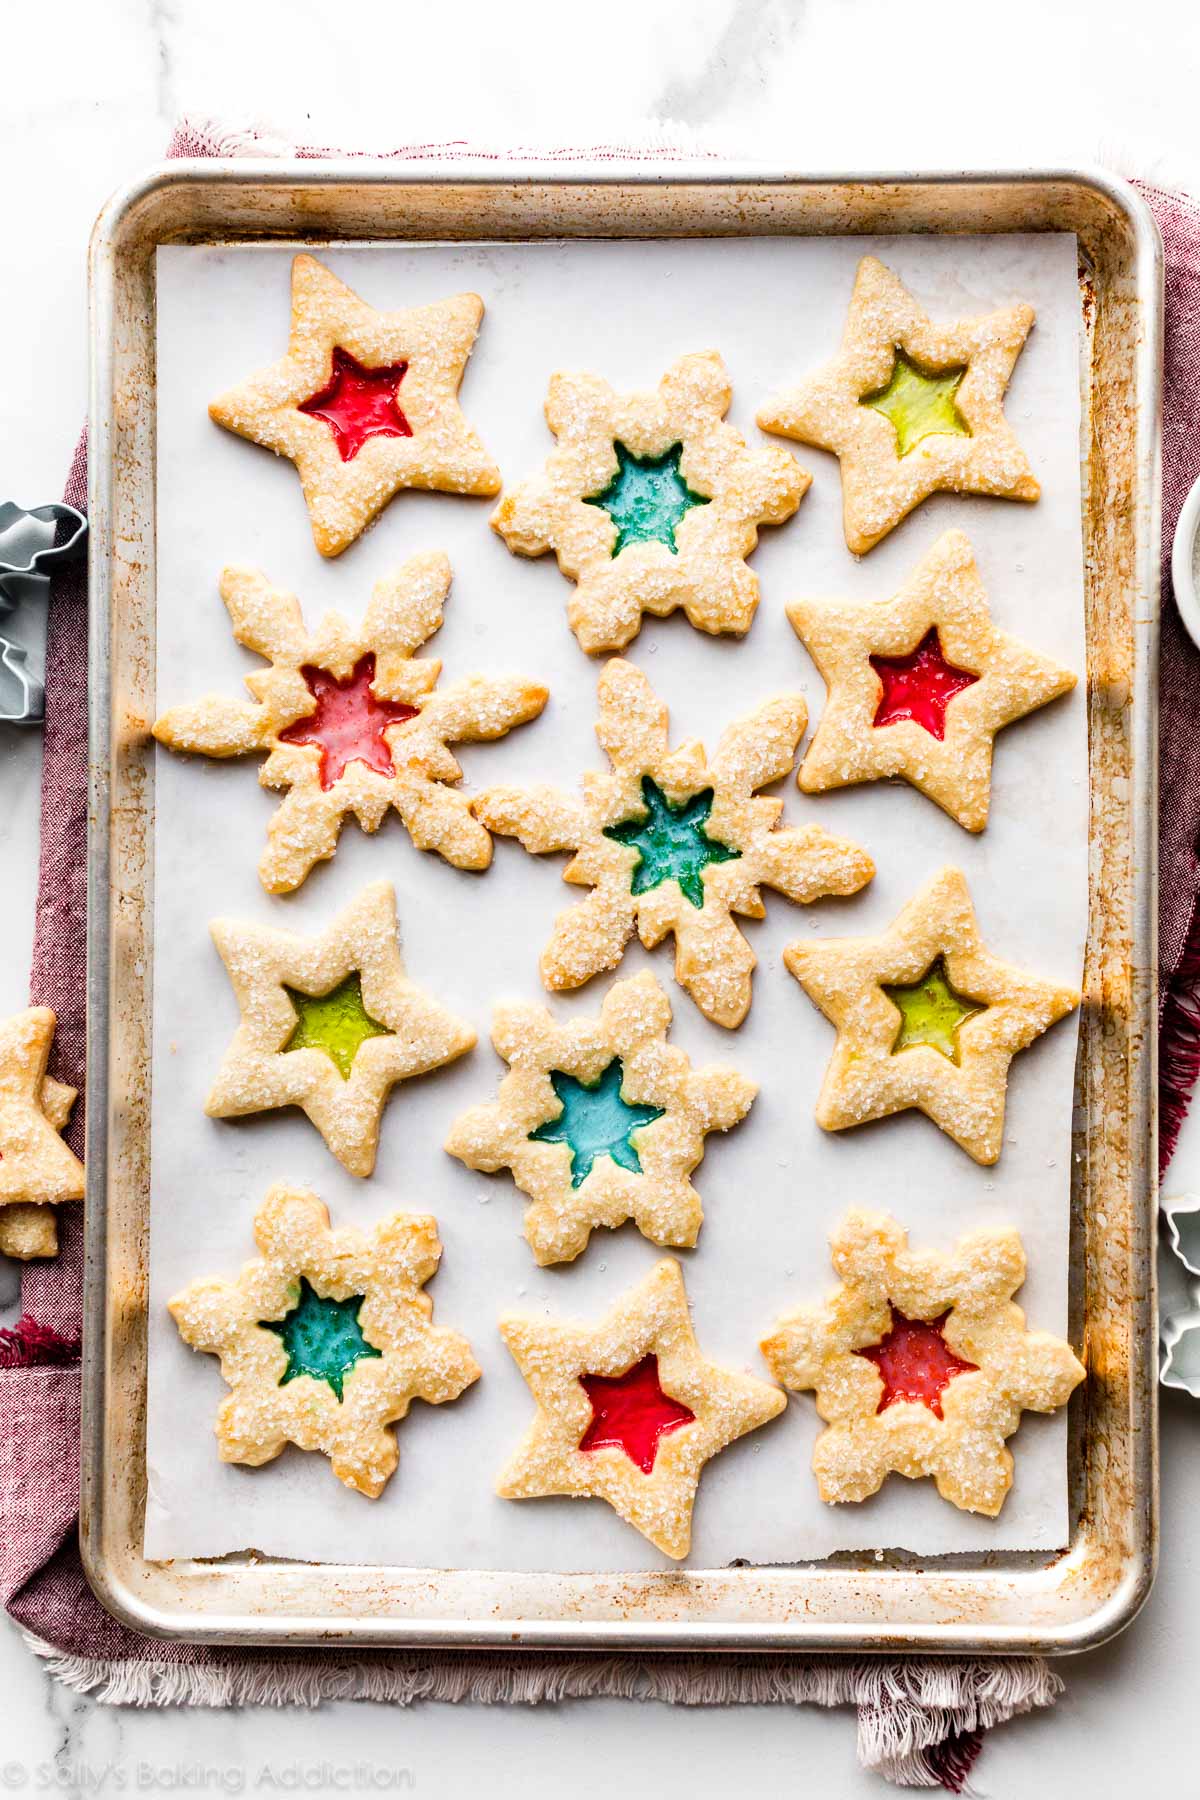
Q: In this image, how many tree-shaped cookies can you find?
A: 0